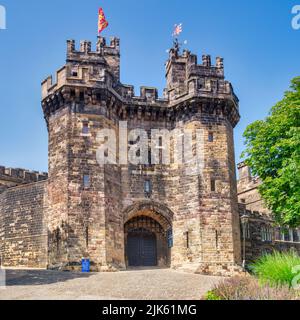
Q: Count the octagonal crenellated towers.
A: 2